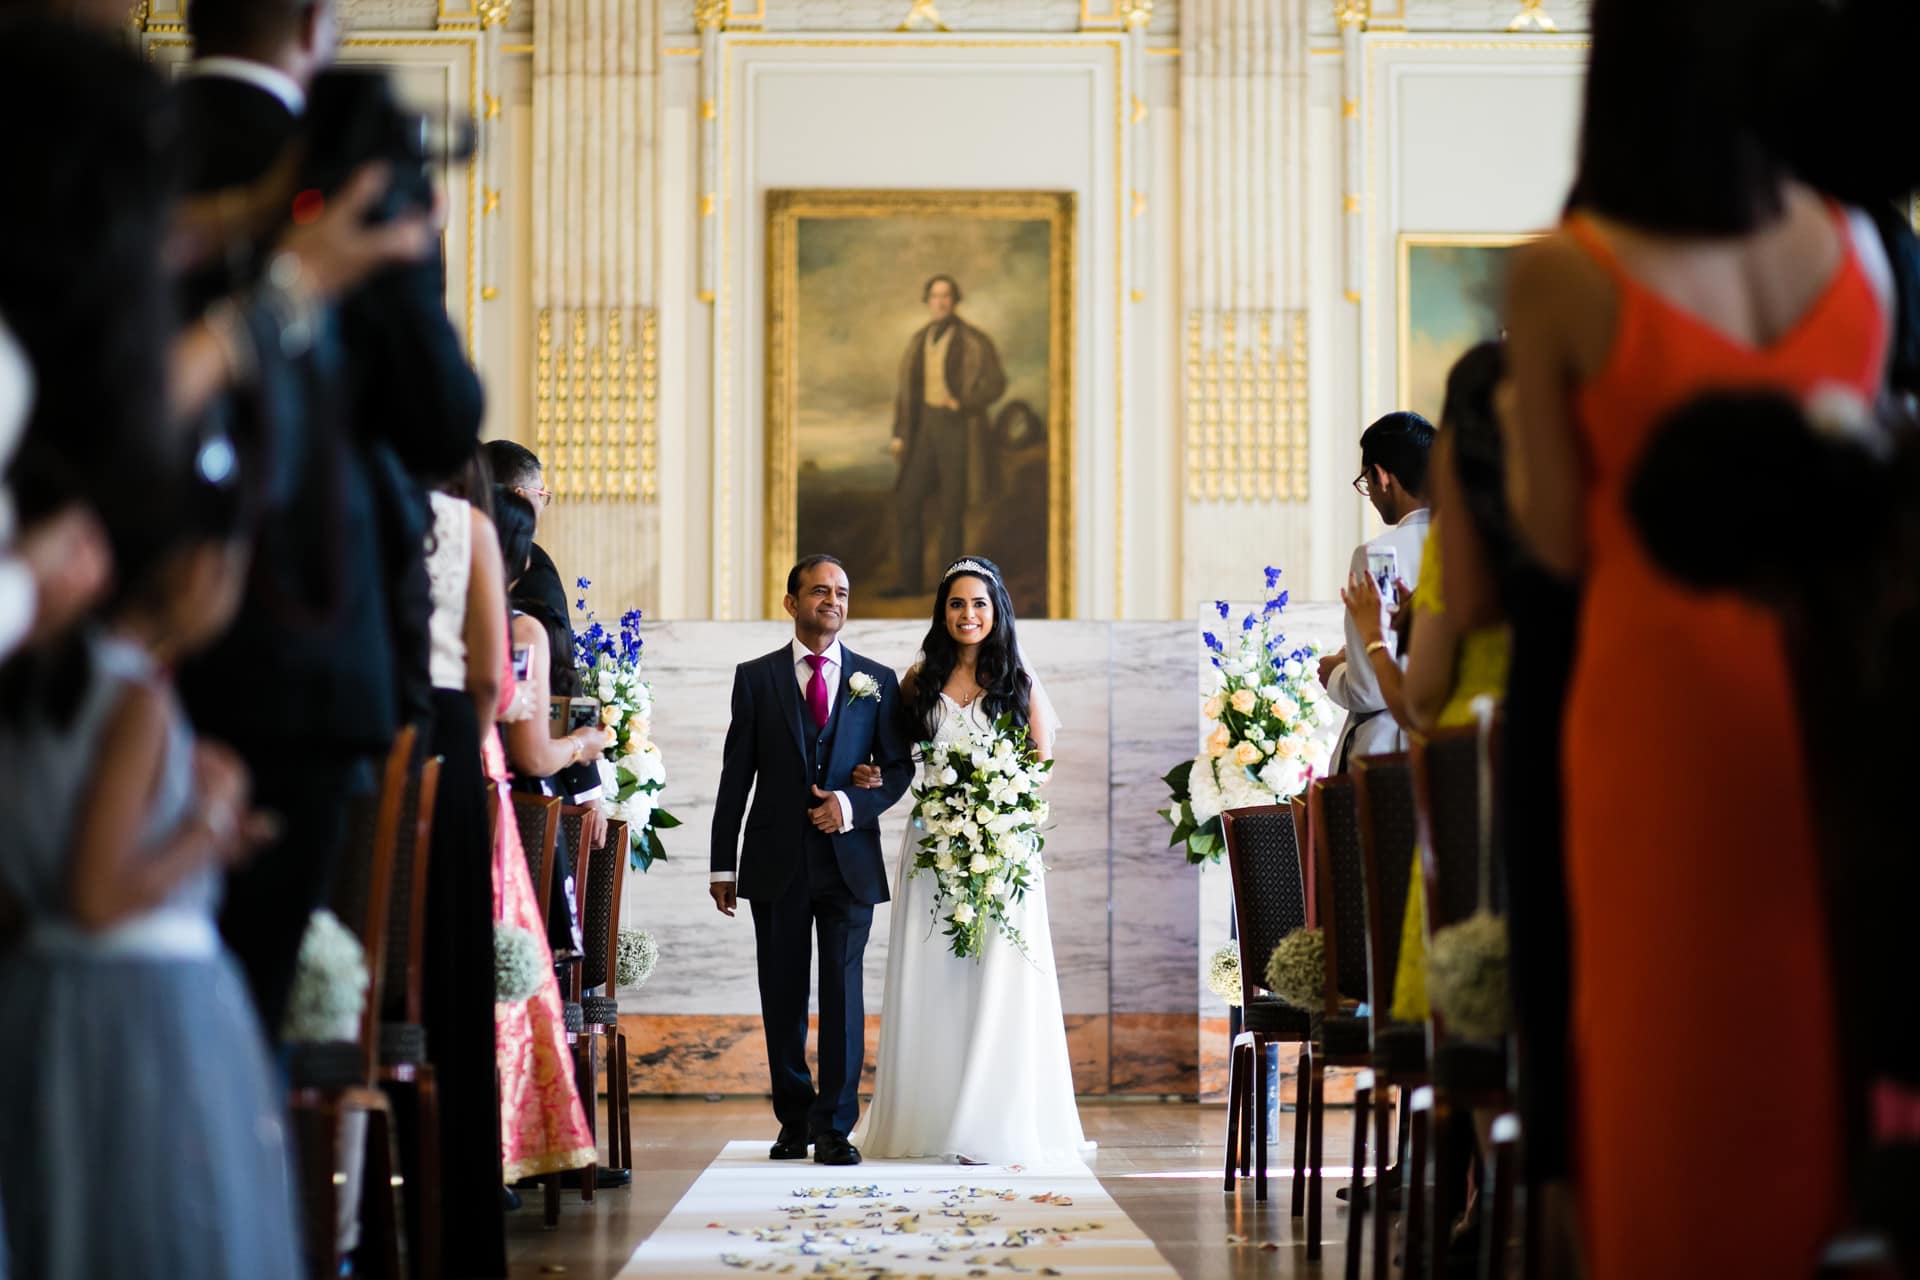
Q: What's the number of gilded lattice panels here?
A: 2